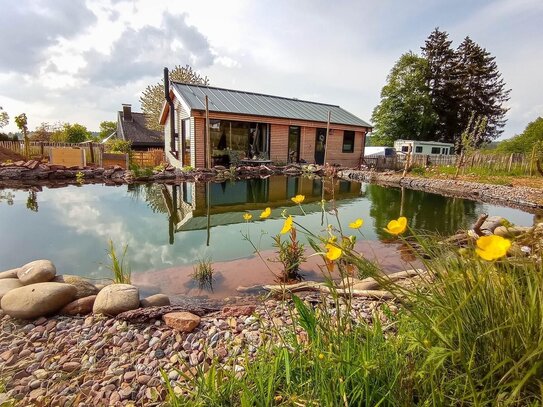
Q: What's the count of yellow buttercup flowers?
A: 8